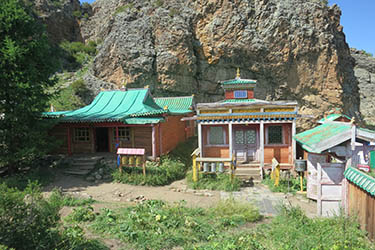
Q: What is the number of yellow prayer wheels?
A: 3